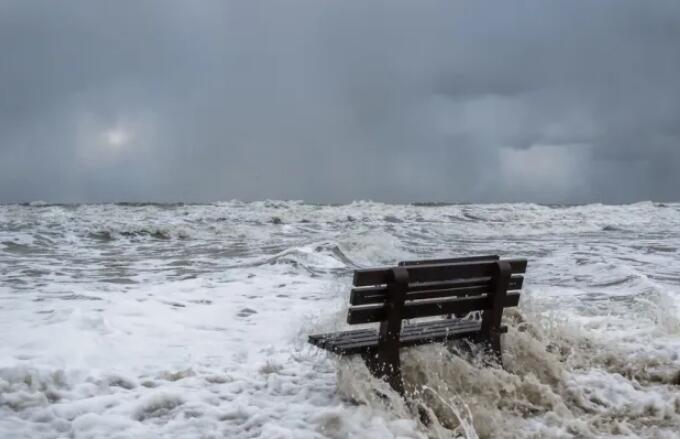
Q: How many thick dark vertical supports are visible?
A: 2